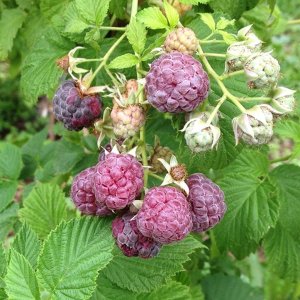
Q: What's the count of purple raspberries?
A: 7